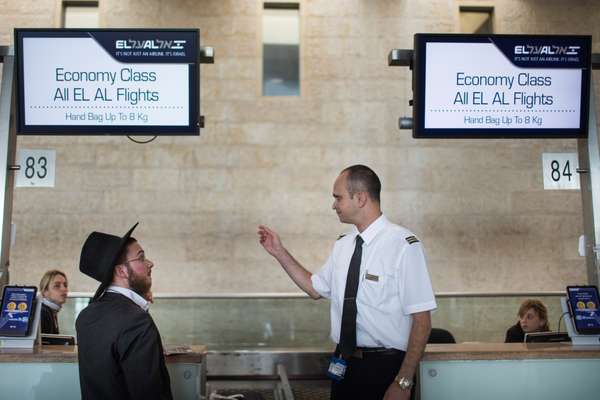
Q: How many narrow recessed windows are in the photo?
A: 3